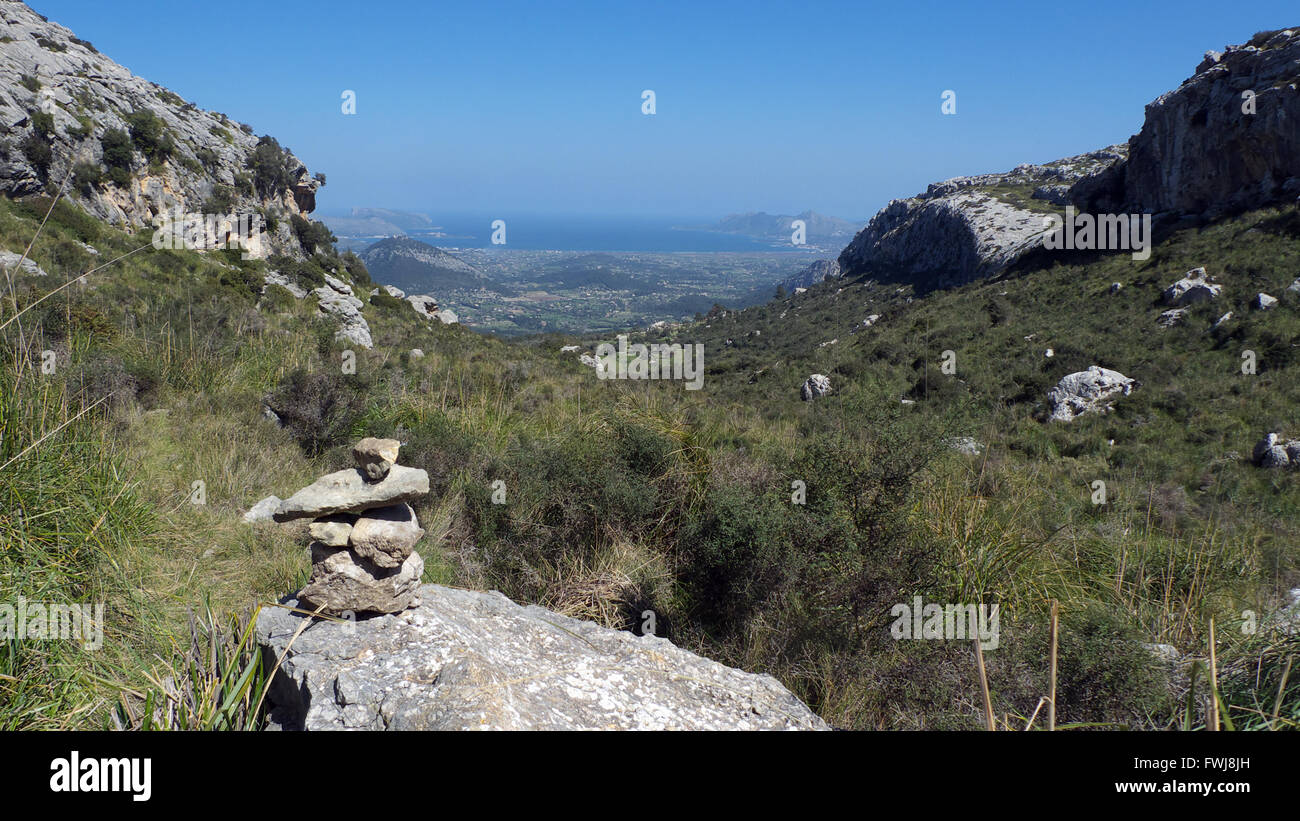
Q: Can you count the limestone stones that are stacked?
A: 5